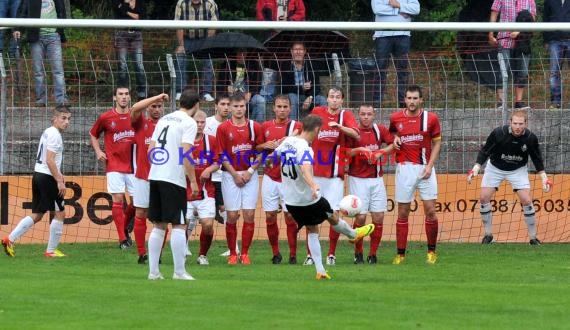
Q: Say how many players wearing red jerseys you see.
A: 8